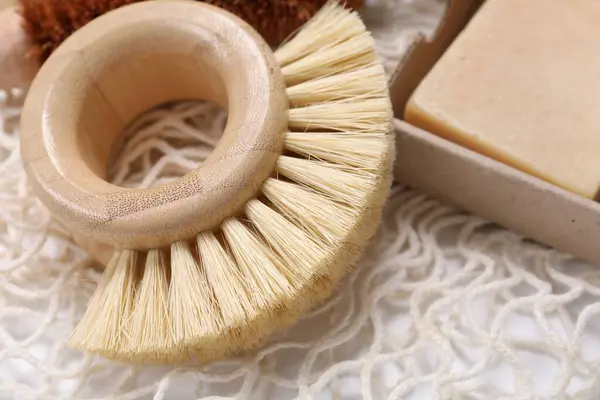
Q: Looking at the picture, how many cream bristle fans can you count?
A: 13